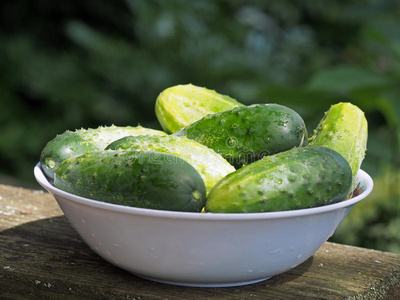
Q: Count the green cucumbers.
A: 7